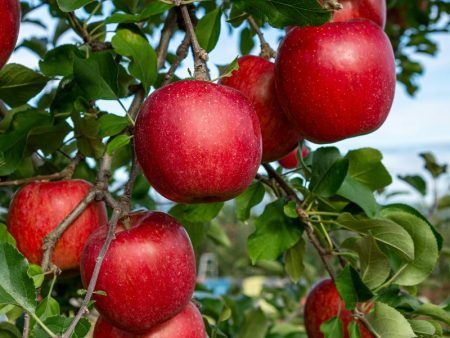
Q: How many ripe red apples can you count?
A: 10